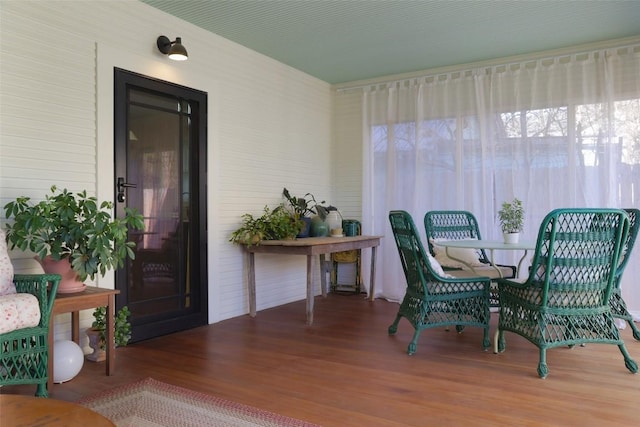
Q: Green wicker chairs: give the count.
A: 5